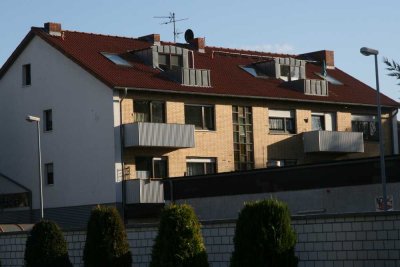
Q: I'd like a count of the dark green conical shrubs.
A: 4